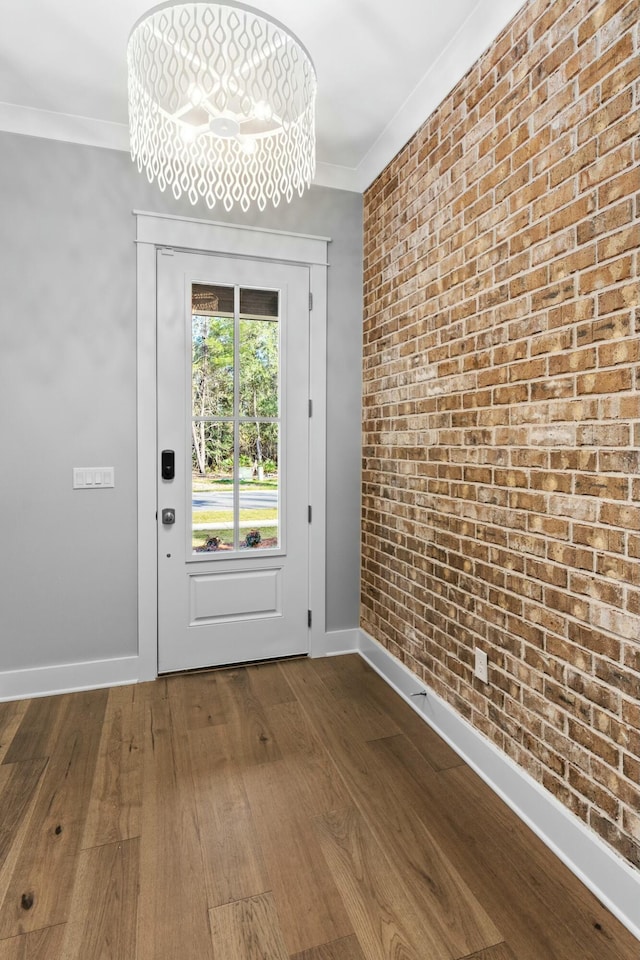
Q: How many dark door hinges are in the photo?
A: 4